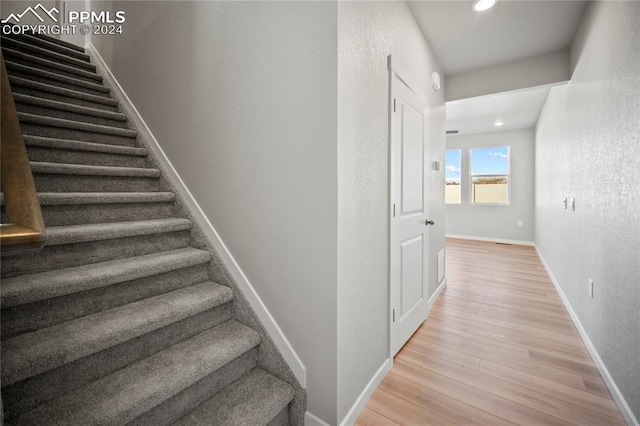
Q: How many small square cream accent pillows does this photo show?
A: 0